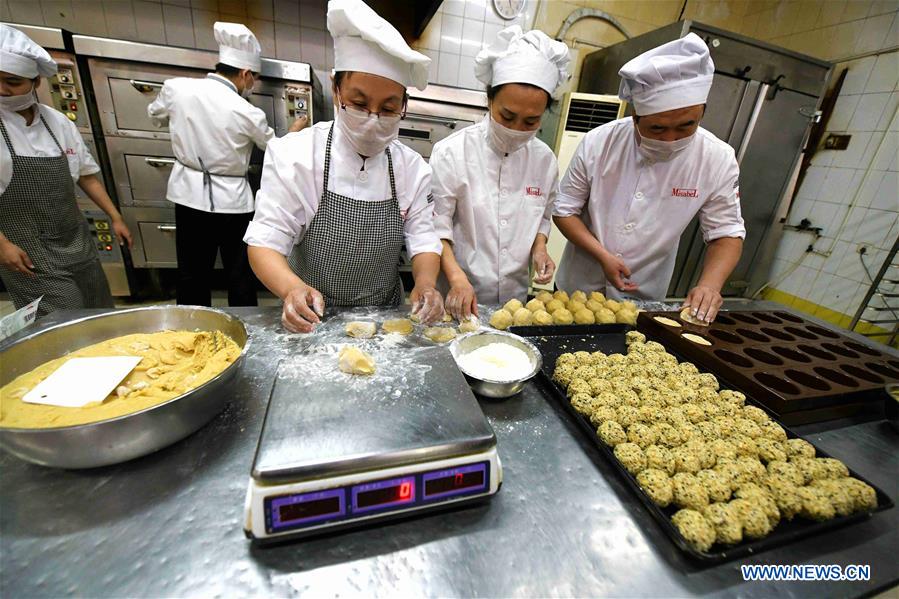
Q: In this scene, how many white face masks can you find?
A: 5